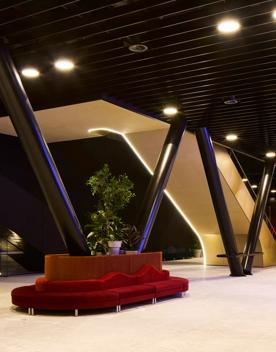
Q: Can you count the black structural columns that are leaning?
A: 4